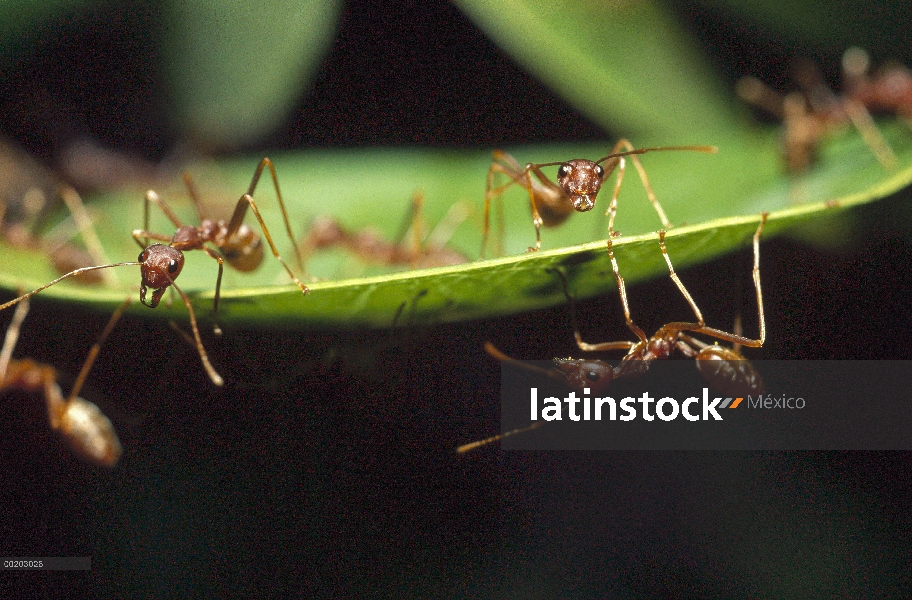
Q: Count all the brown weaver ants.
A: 7